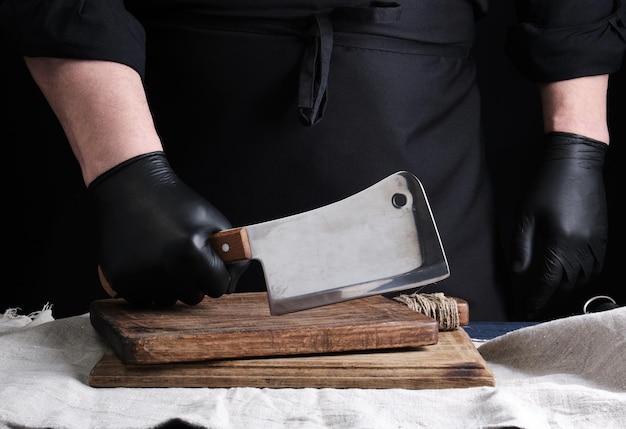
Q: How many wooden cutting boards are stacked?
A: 2